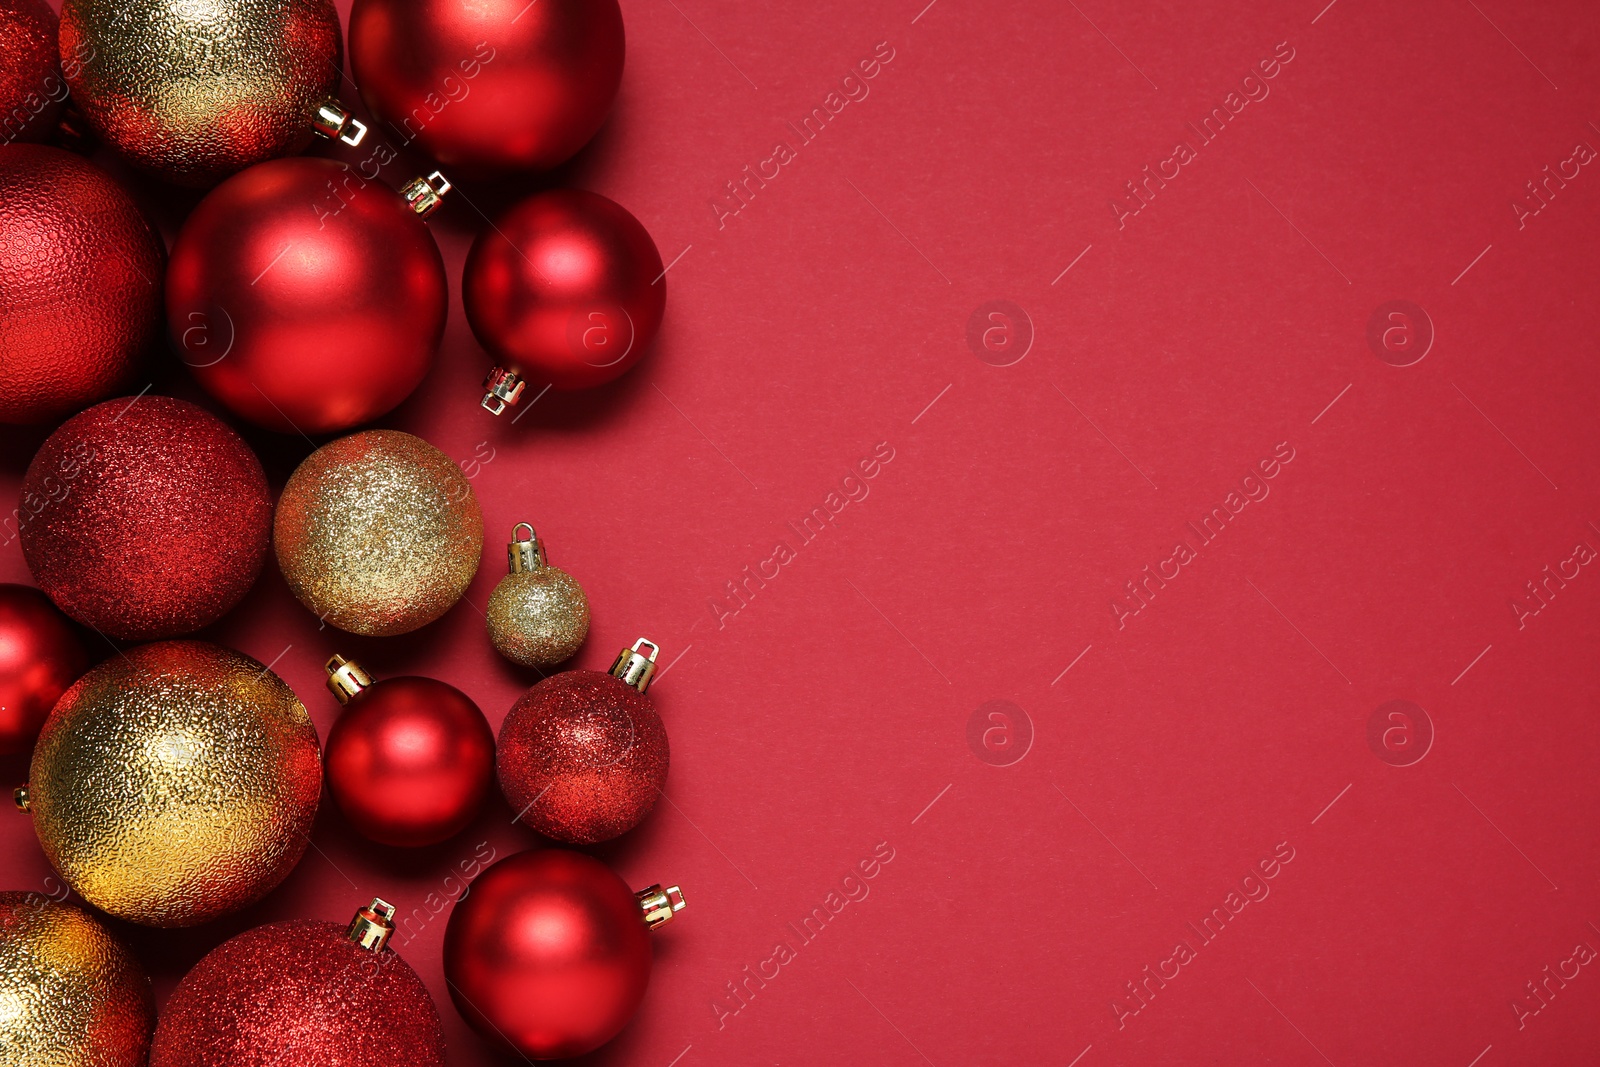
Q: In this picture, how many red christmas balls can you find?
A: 11